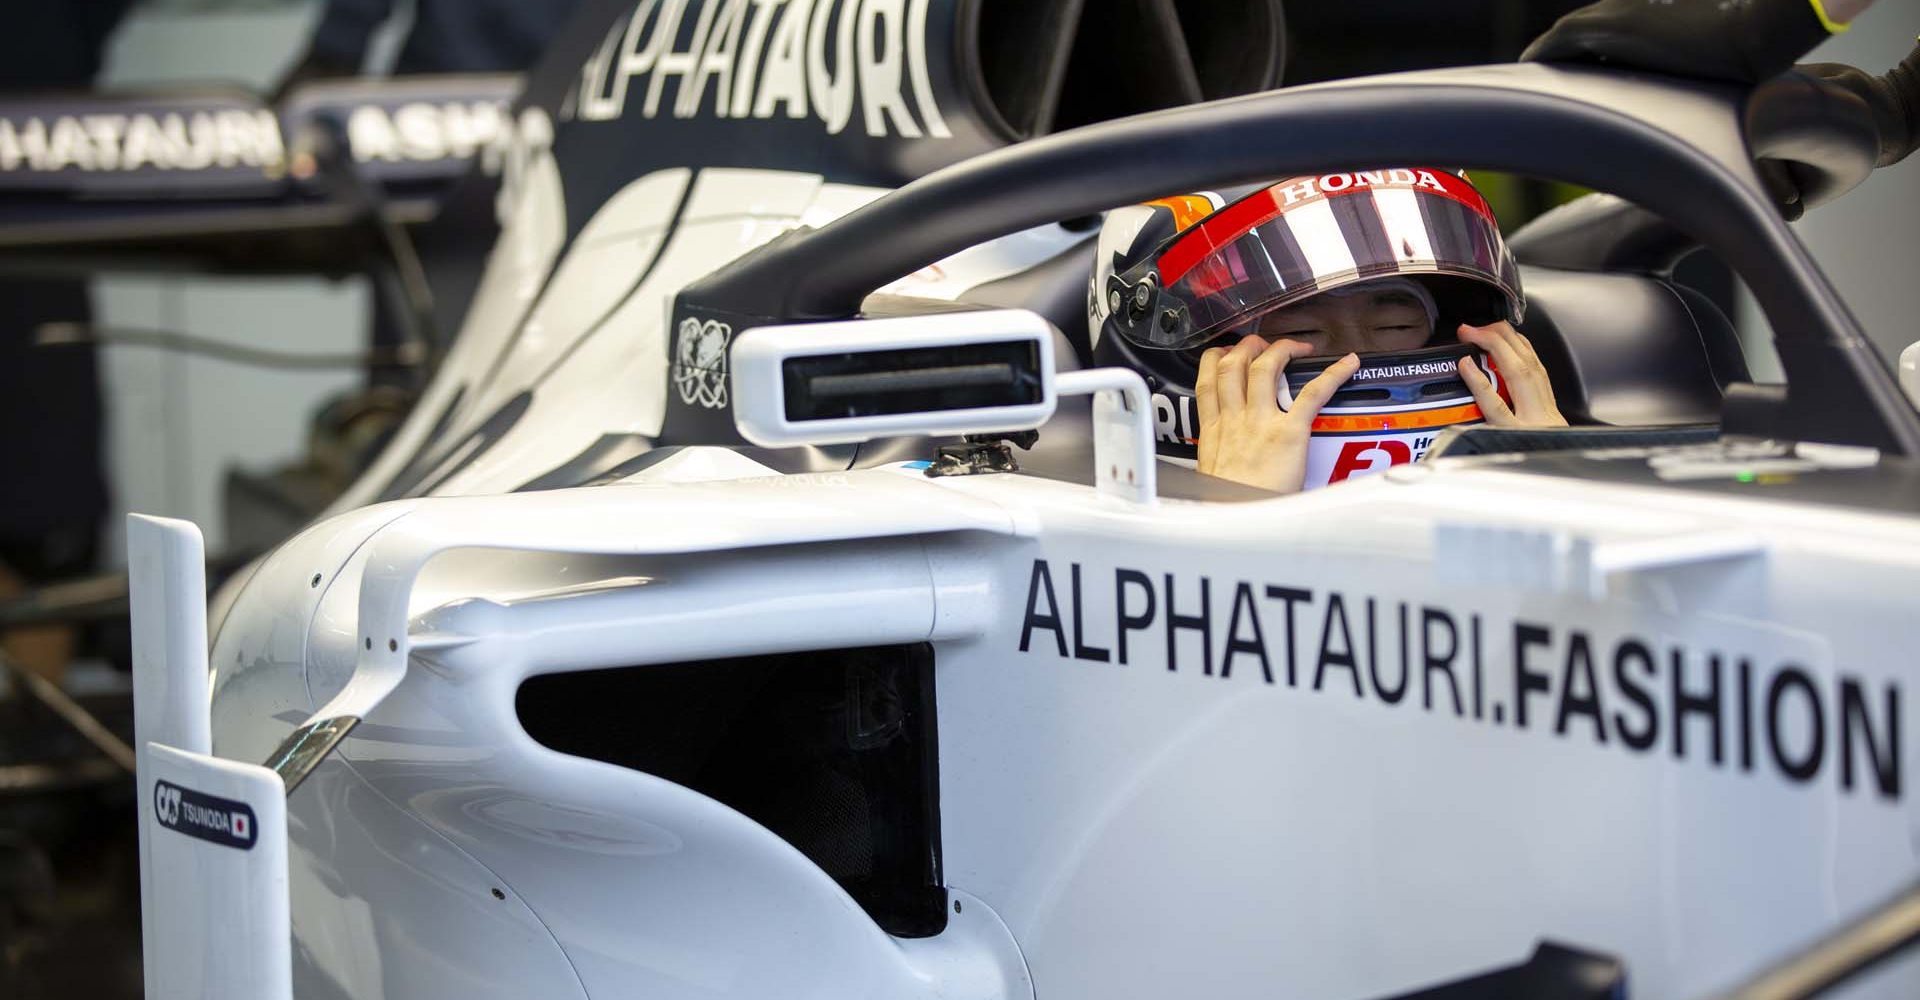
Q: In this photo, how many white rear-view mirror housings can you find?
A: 1